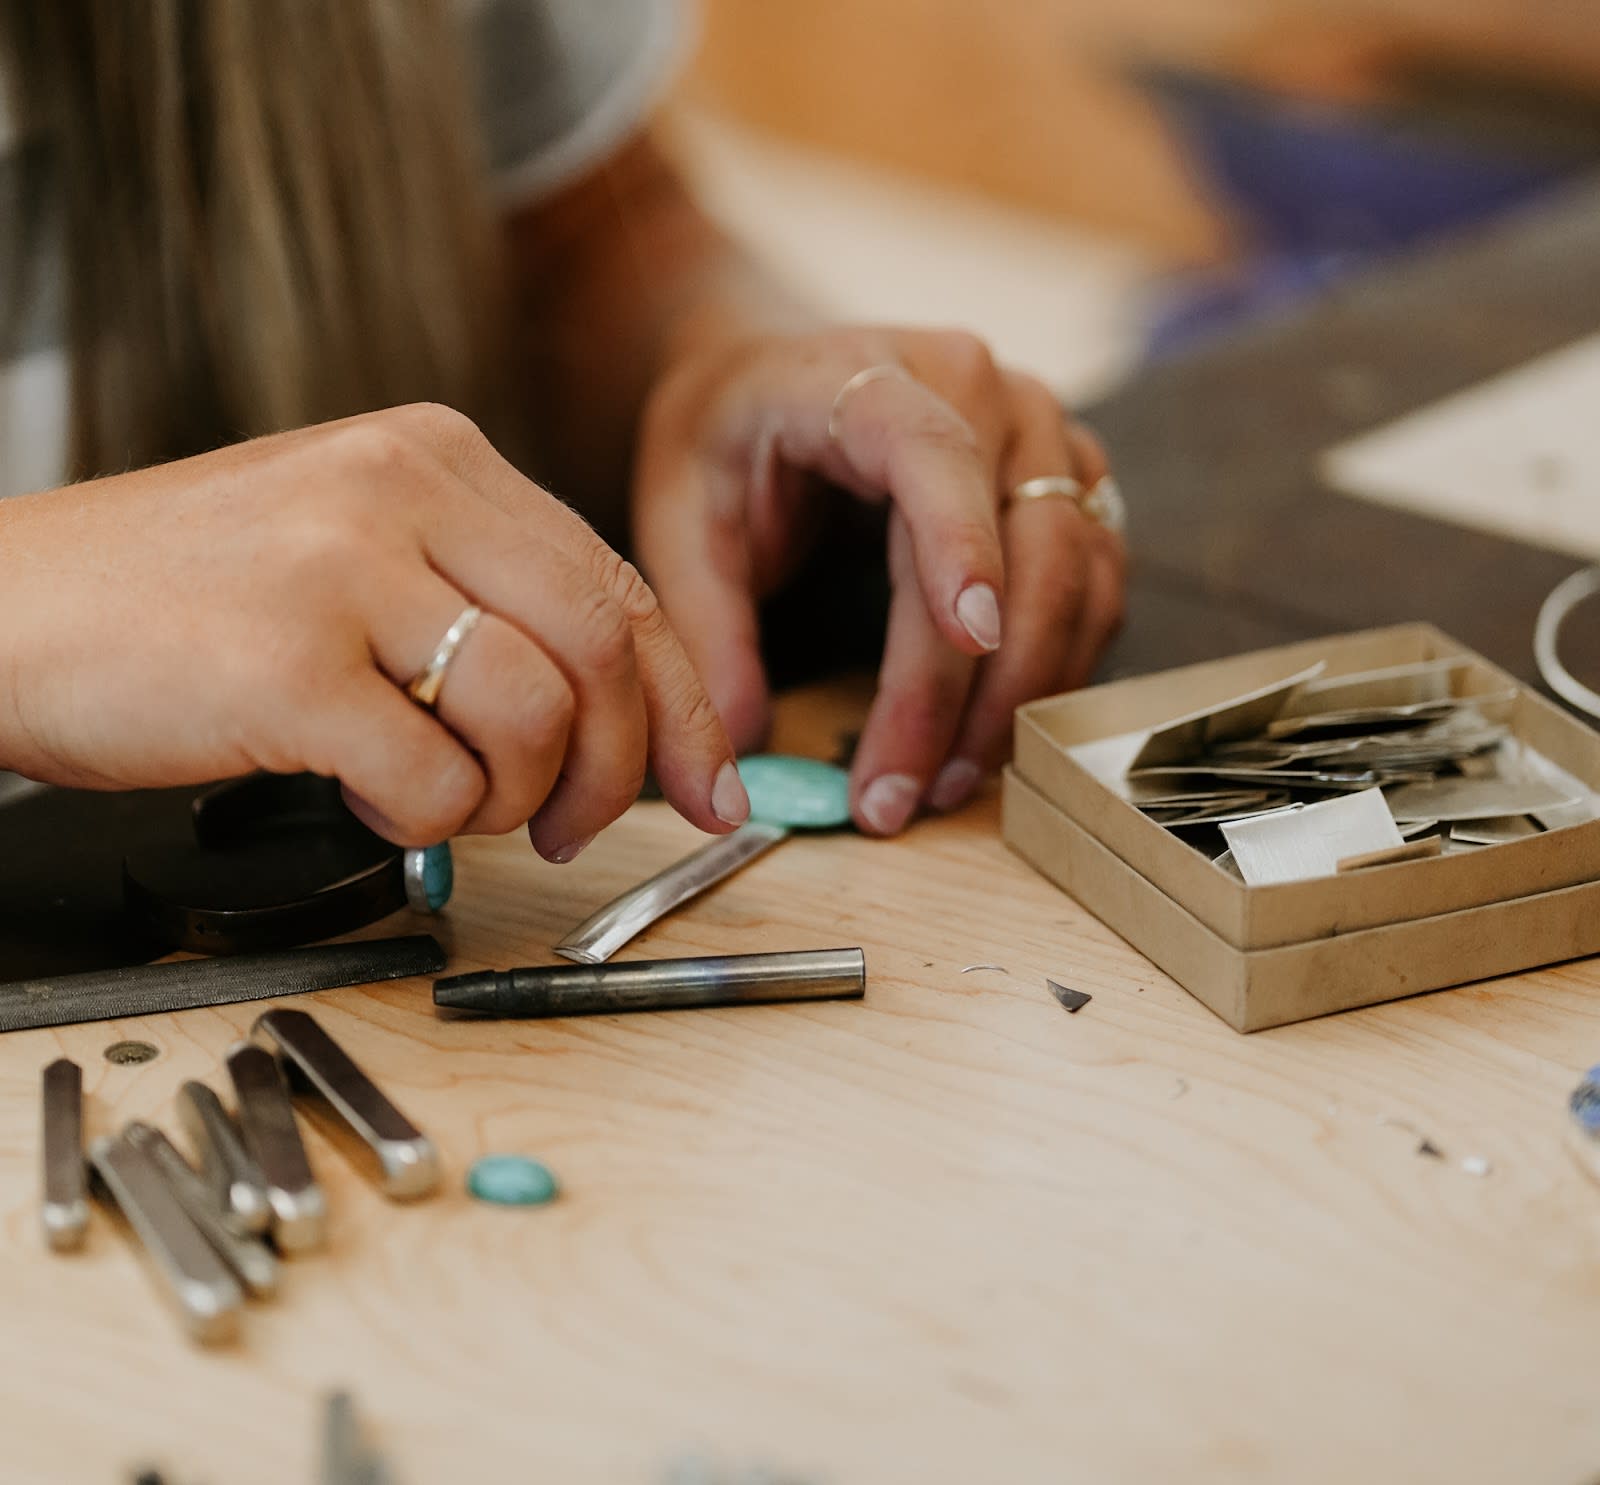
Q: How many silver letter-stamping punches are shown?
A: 6